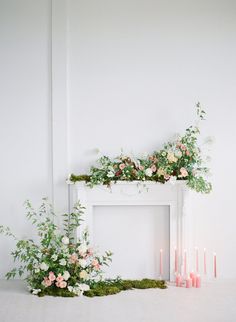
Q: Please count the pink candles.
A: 11